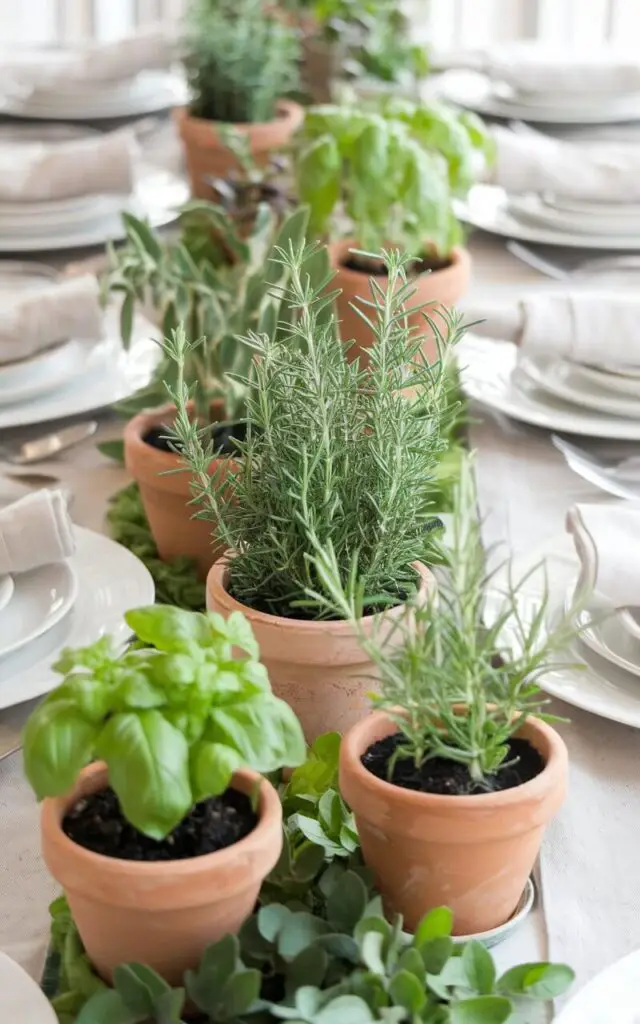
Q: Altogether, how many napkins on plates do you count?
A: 8